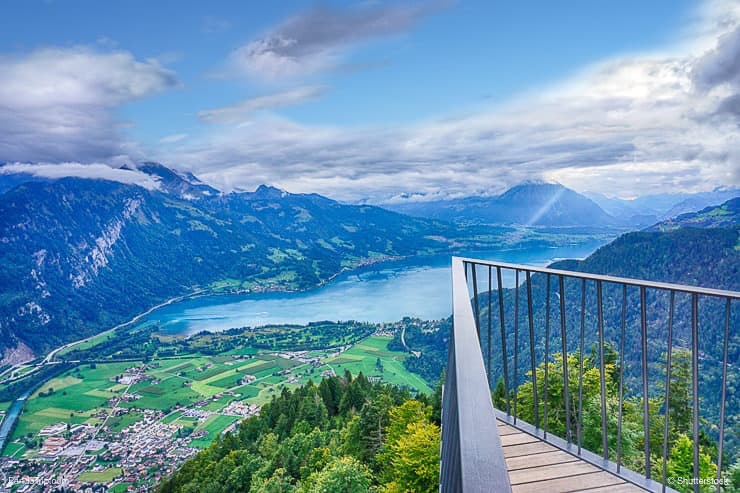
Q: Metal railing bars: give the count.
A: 15